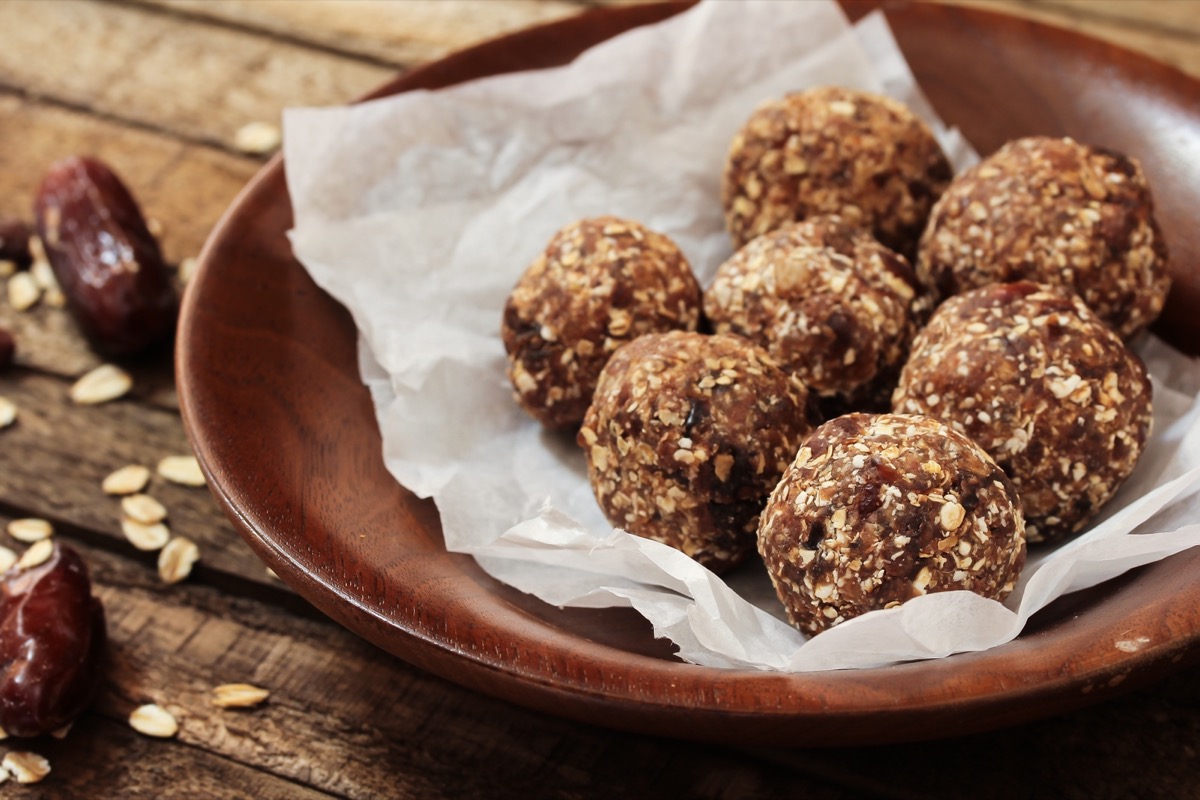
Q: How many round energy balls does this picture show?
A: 7